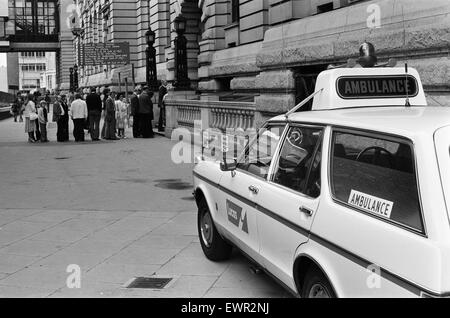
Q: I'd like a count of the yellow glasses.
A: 0